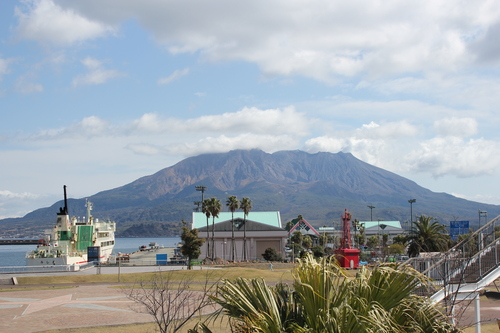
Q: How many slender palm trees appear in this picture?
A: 4